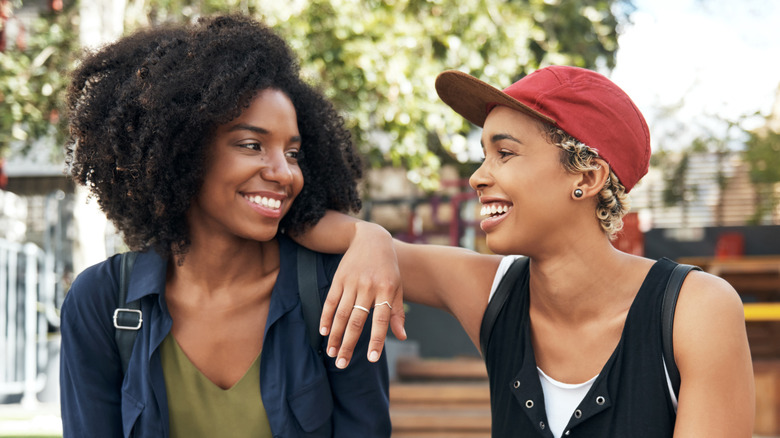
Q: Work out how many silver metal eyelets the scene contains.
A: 6